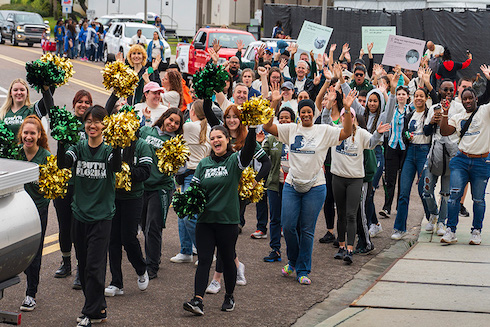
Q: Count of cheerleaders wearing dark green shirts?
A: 8